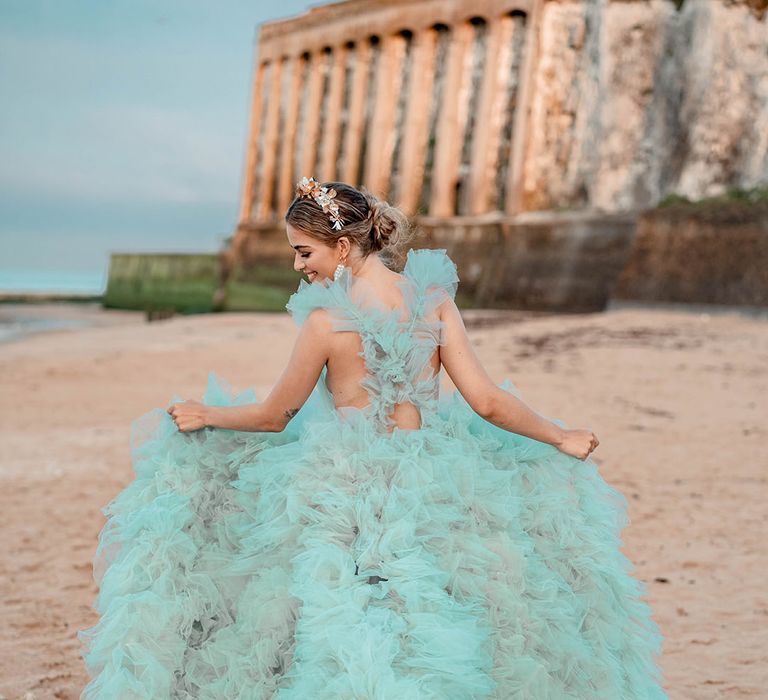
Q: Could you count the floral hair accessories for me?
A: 1